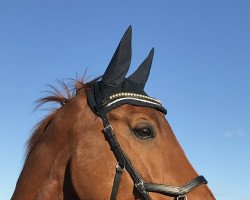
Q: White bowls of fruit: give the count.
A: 0